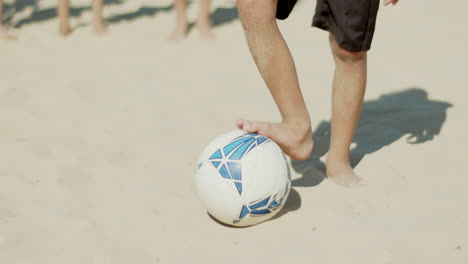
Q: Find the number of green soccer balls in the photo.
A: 0